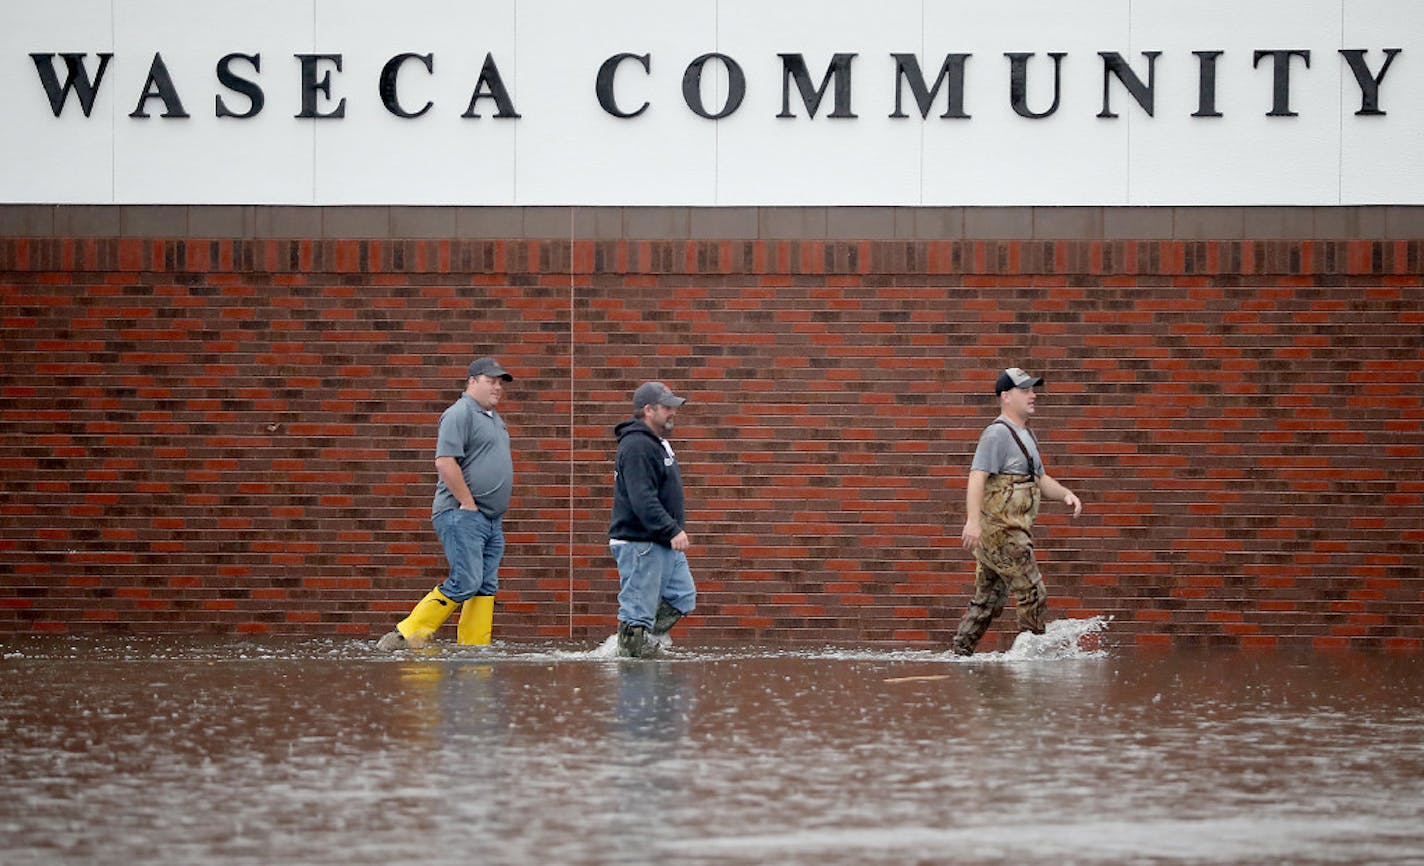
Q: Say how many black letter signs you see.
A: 15